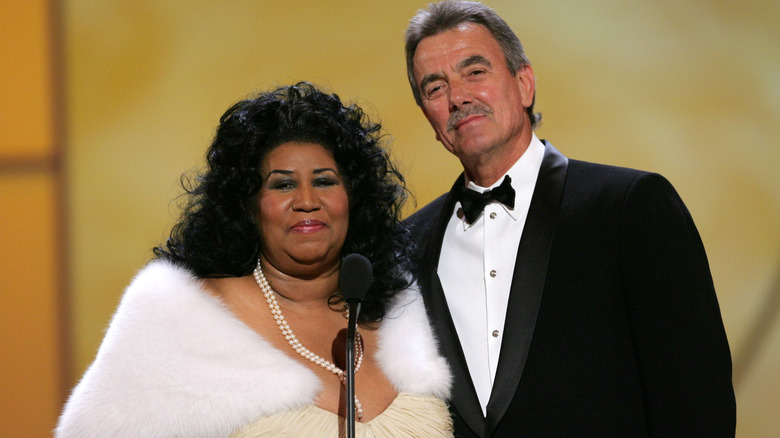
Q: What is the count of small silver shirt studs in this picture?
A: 3